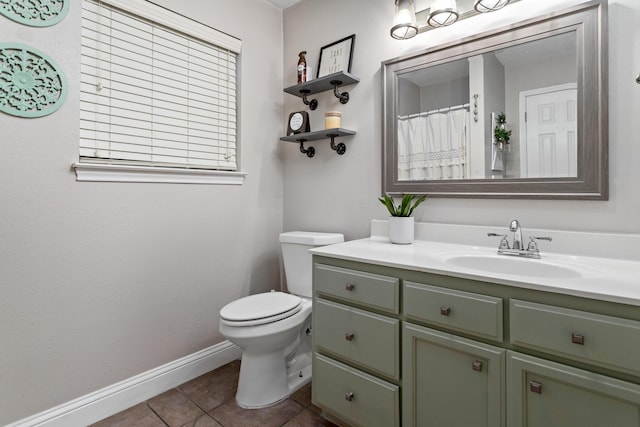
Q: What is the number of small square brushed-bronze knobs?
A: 7